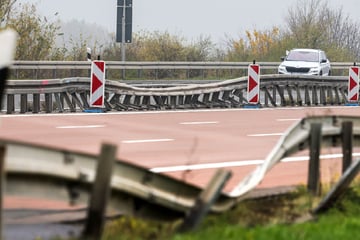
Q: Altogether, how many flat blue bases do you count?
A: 3